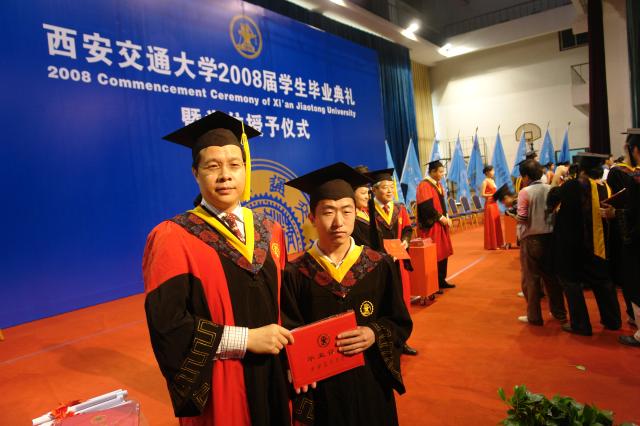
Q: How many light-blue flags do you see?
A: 9